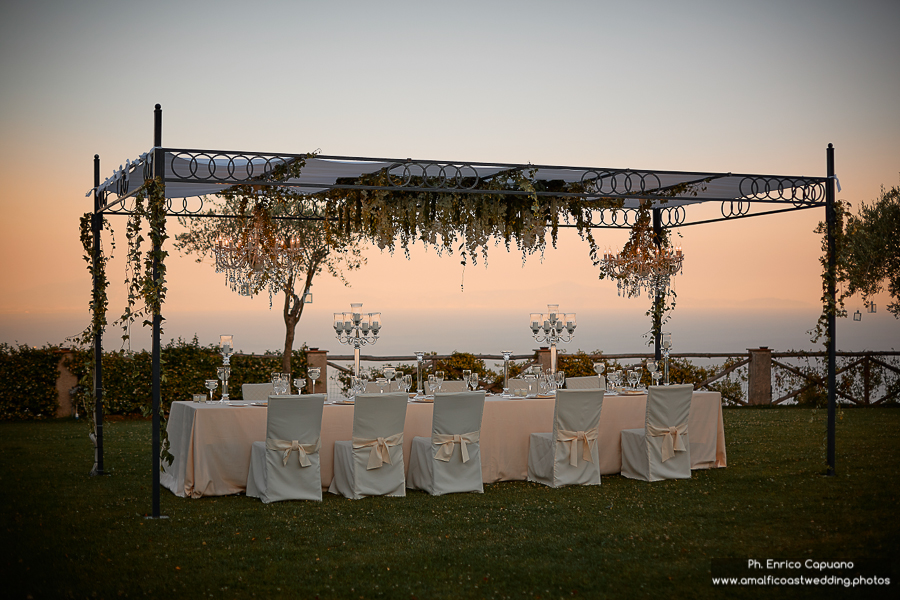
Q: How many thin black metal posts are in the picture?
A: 4